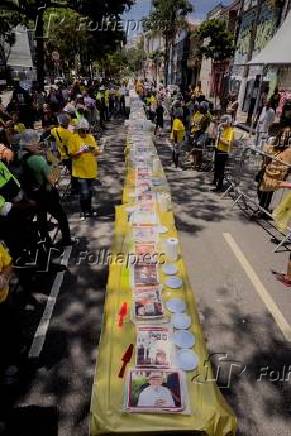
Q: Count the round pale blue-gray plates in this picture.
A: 6